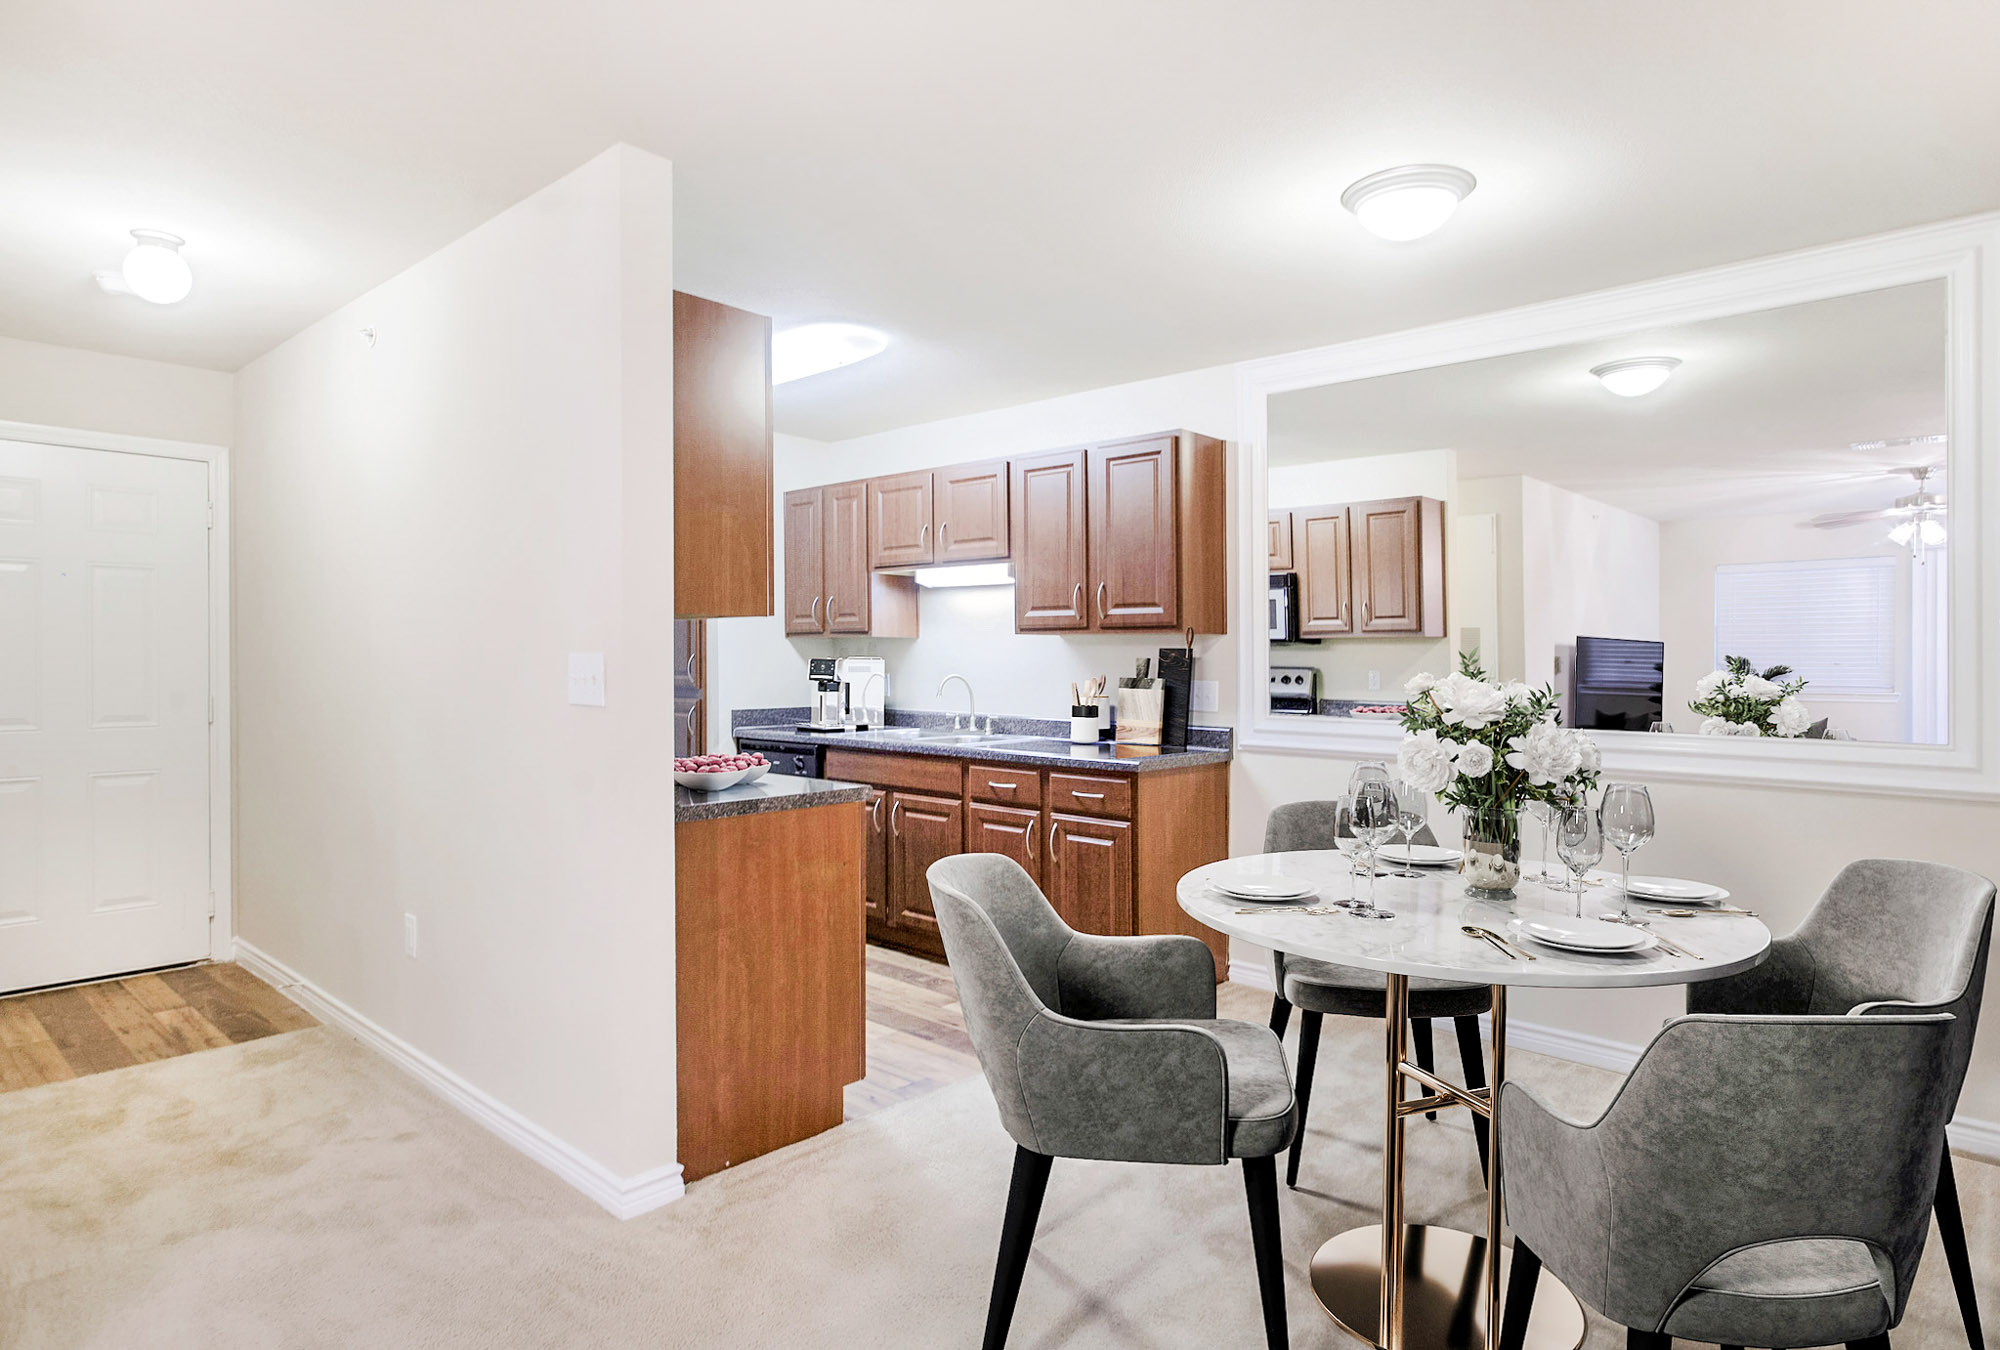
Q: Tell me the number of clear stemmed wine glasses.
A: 8